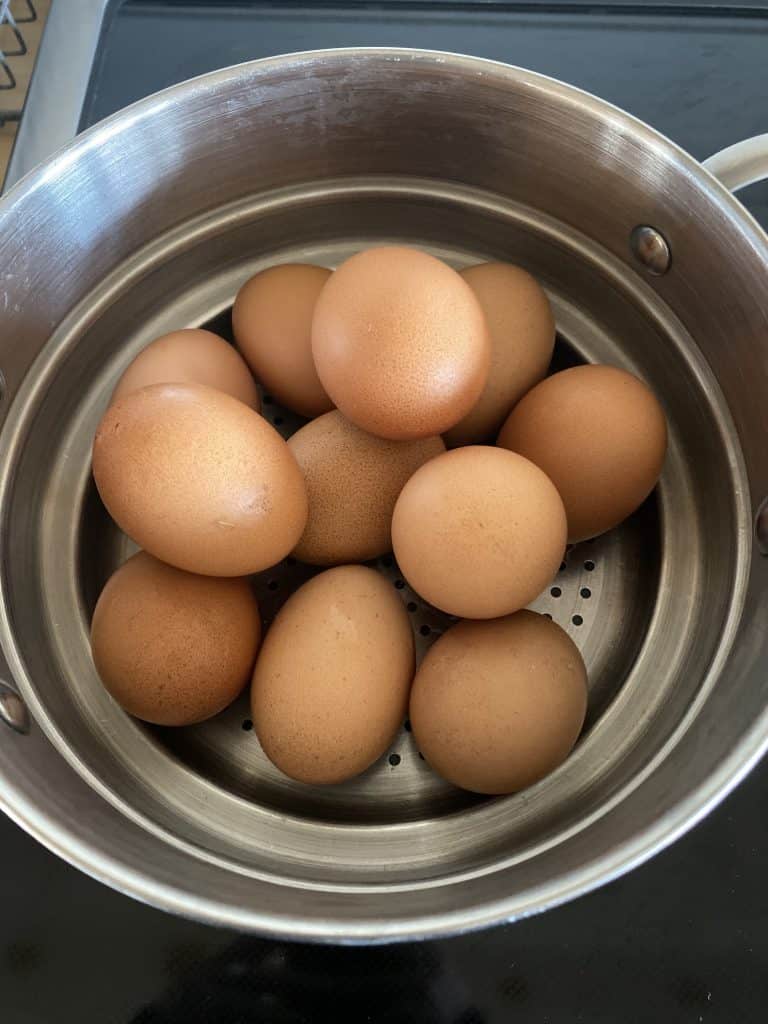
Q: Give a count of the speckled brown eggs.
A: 11